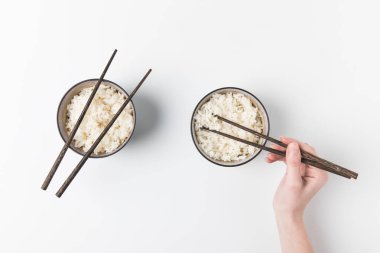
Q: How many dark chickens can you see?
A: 0